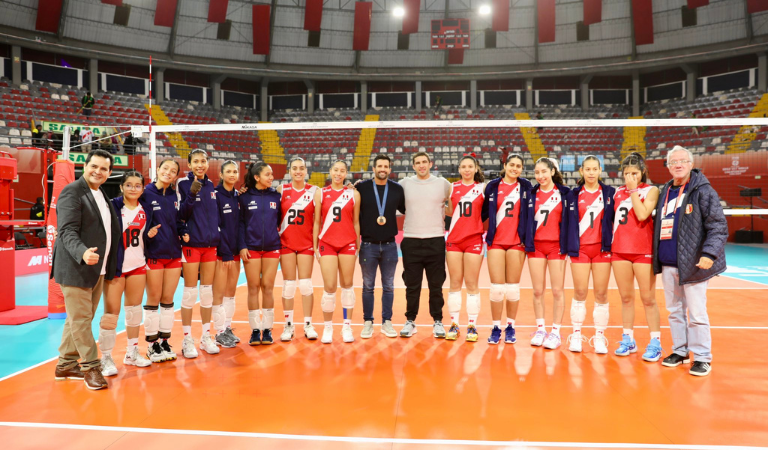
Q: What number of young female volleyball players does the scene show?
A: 12